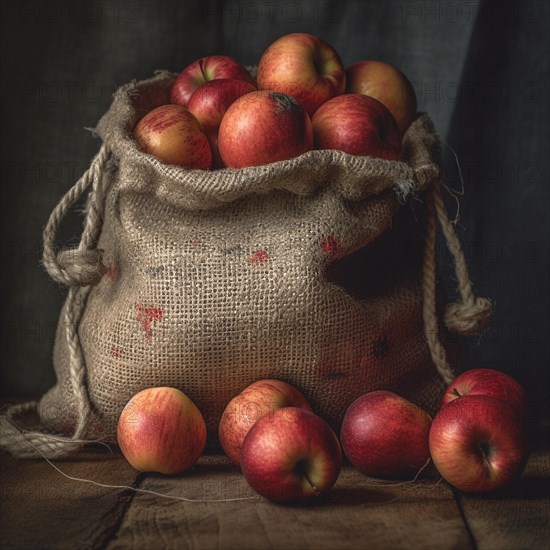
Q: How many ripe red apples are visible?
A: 13